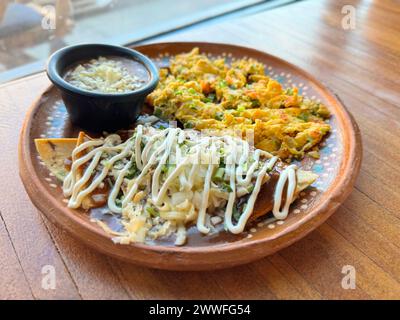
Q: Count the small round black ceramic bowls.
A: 1